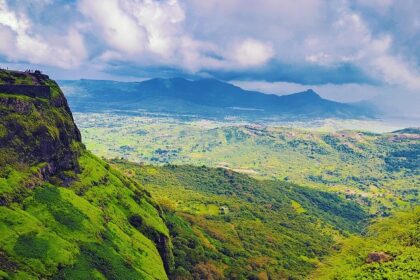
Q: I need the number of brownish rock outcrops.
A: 1